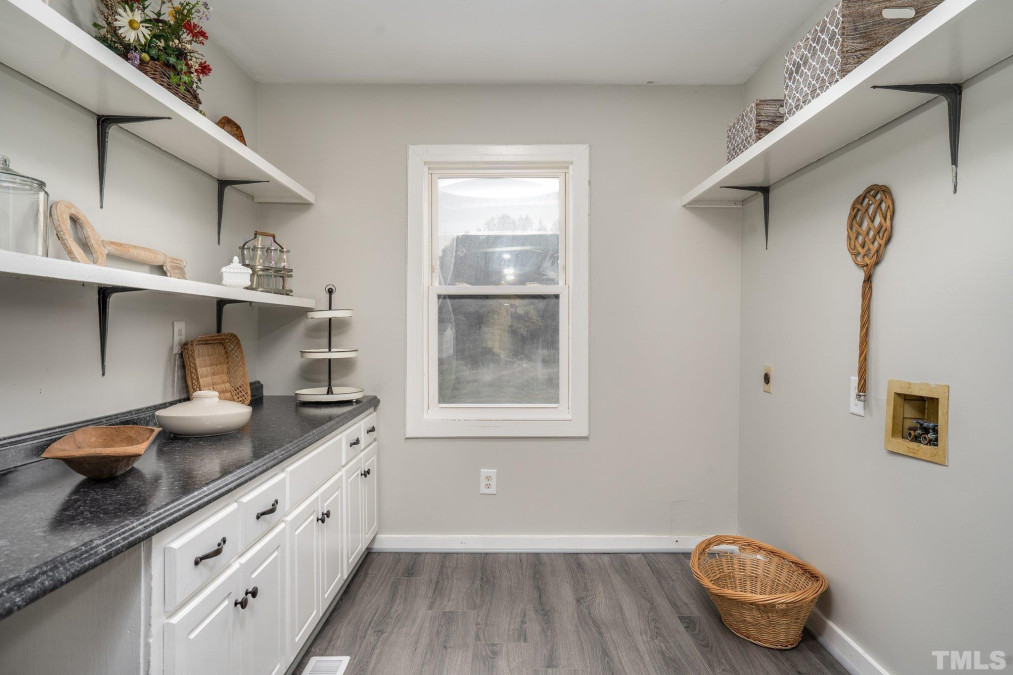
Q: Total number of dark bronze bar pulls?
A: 4